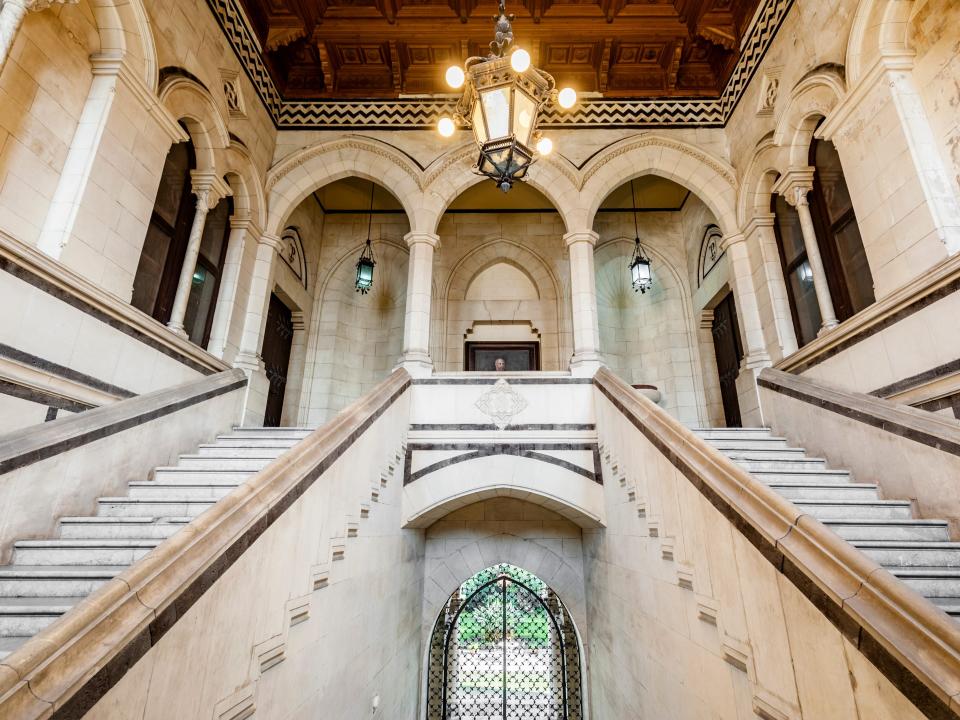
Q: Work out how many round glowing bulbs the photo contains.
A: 5